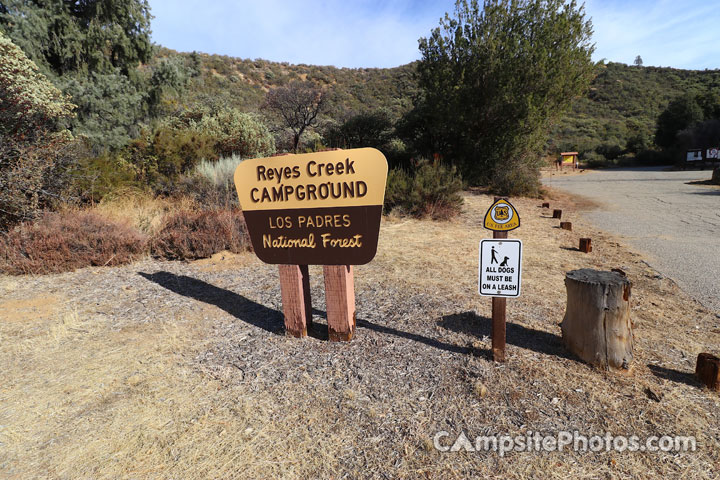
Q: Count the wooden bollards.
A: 5